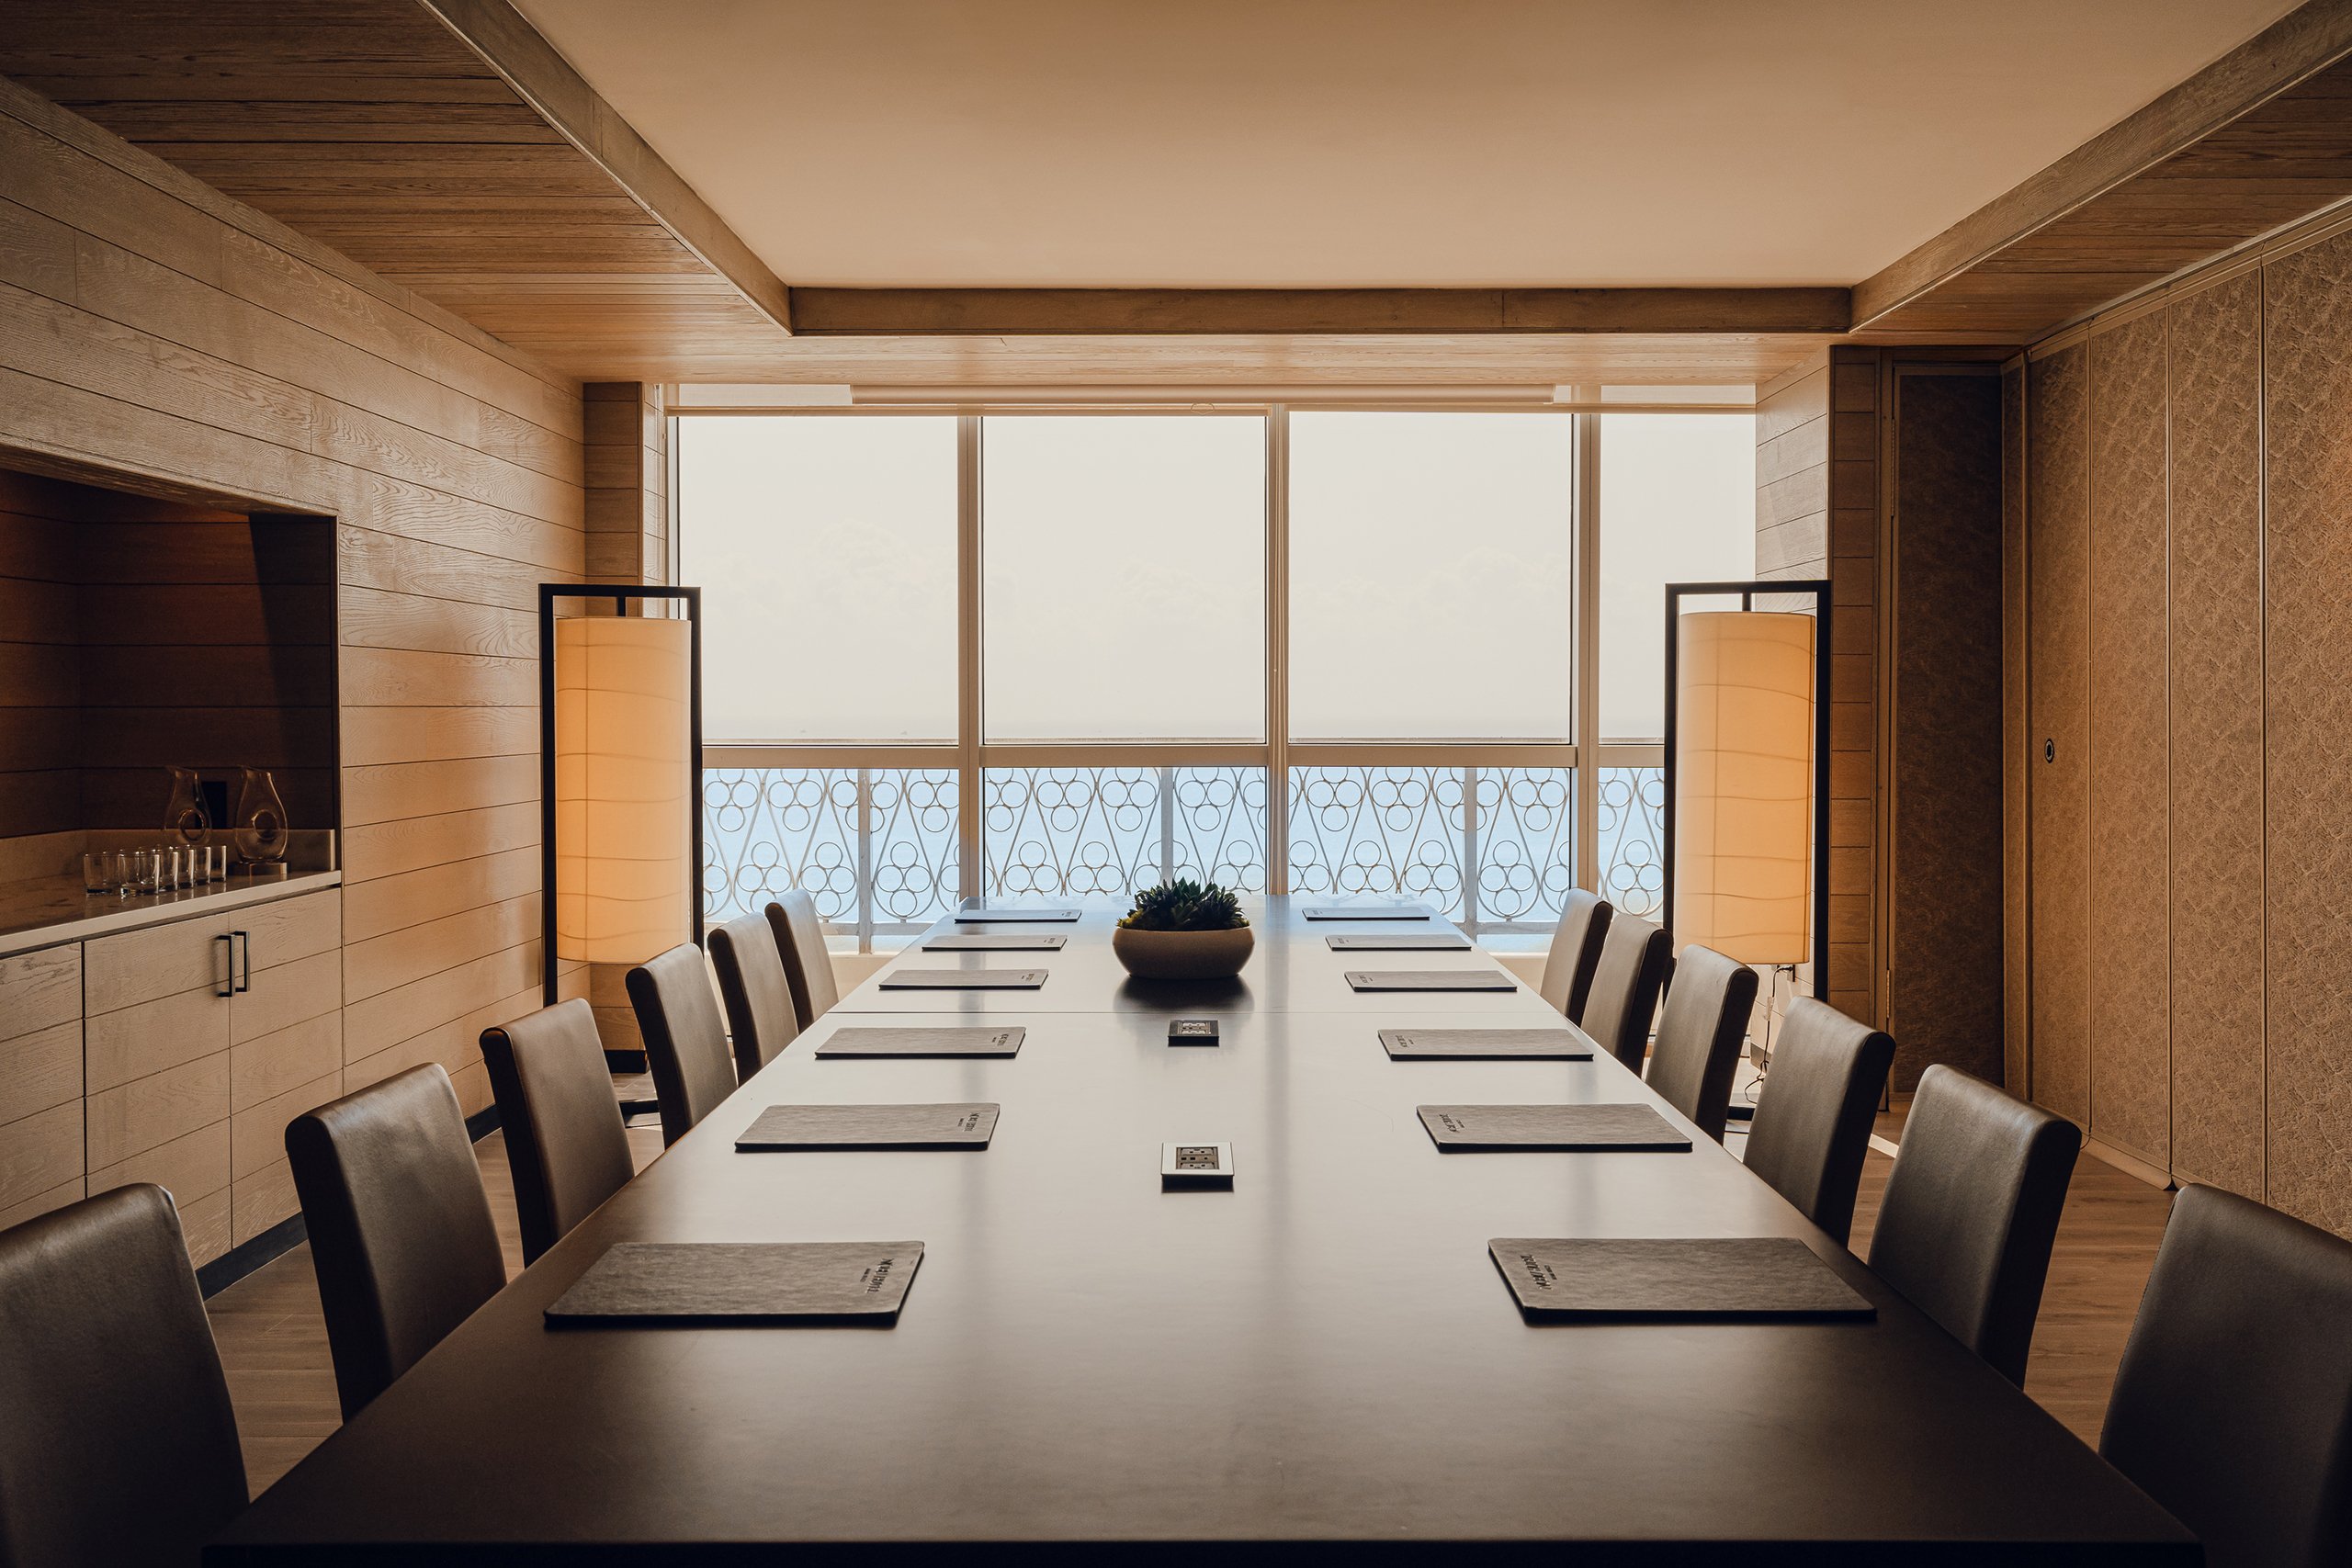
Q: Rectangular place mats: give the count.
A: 12